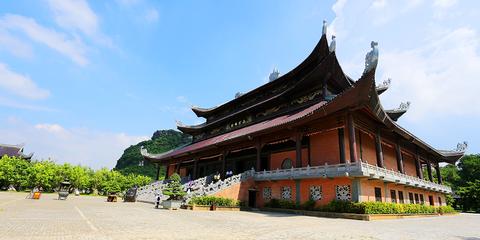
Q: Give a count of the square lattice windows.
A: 4